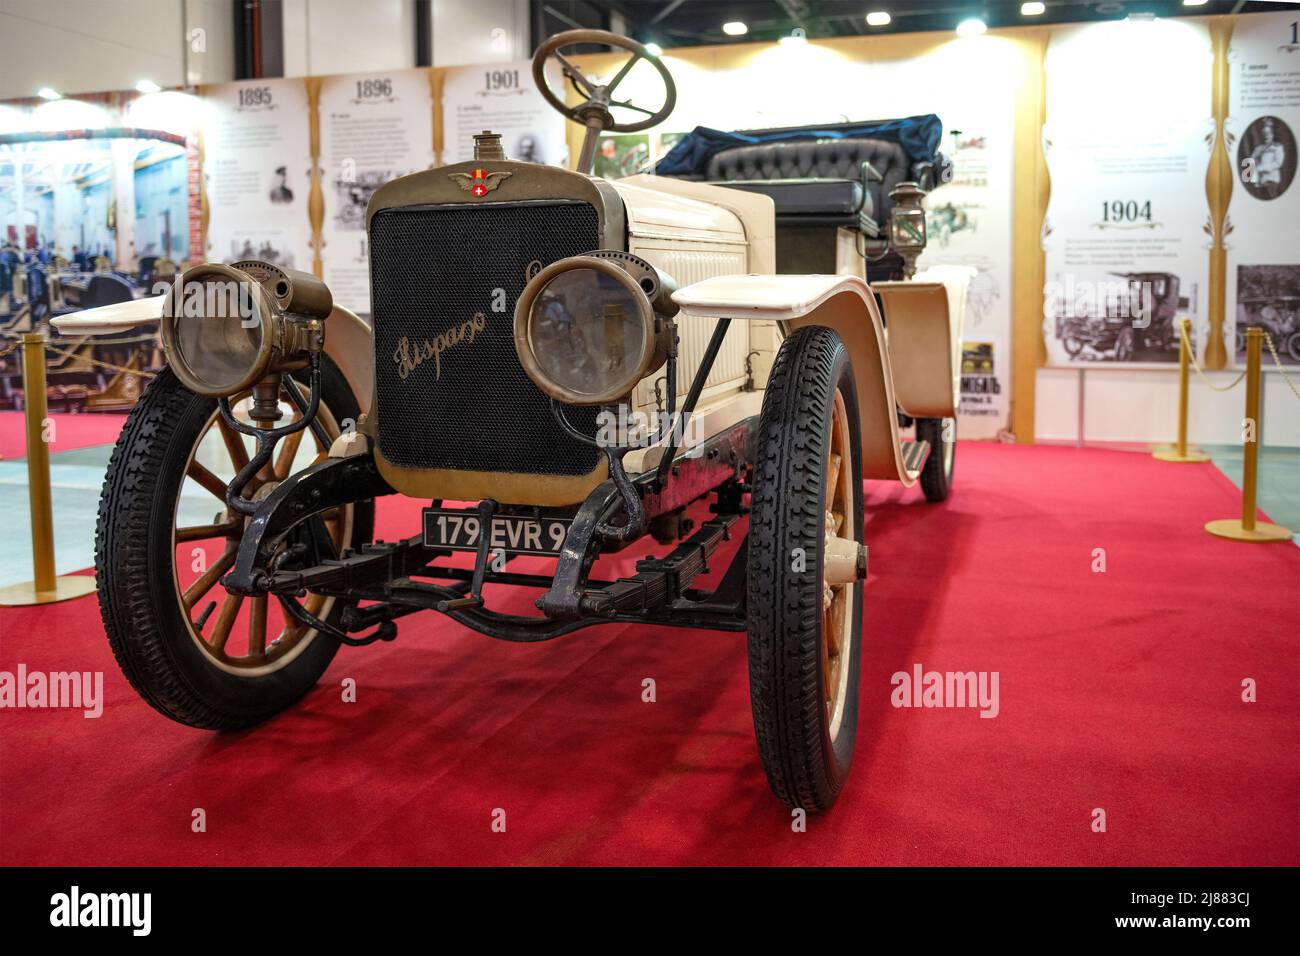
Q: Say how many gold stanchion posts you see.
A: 3